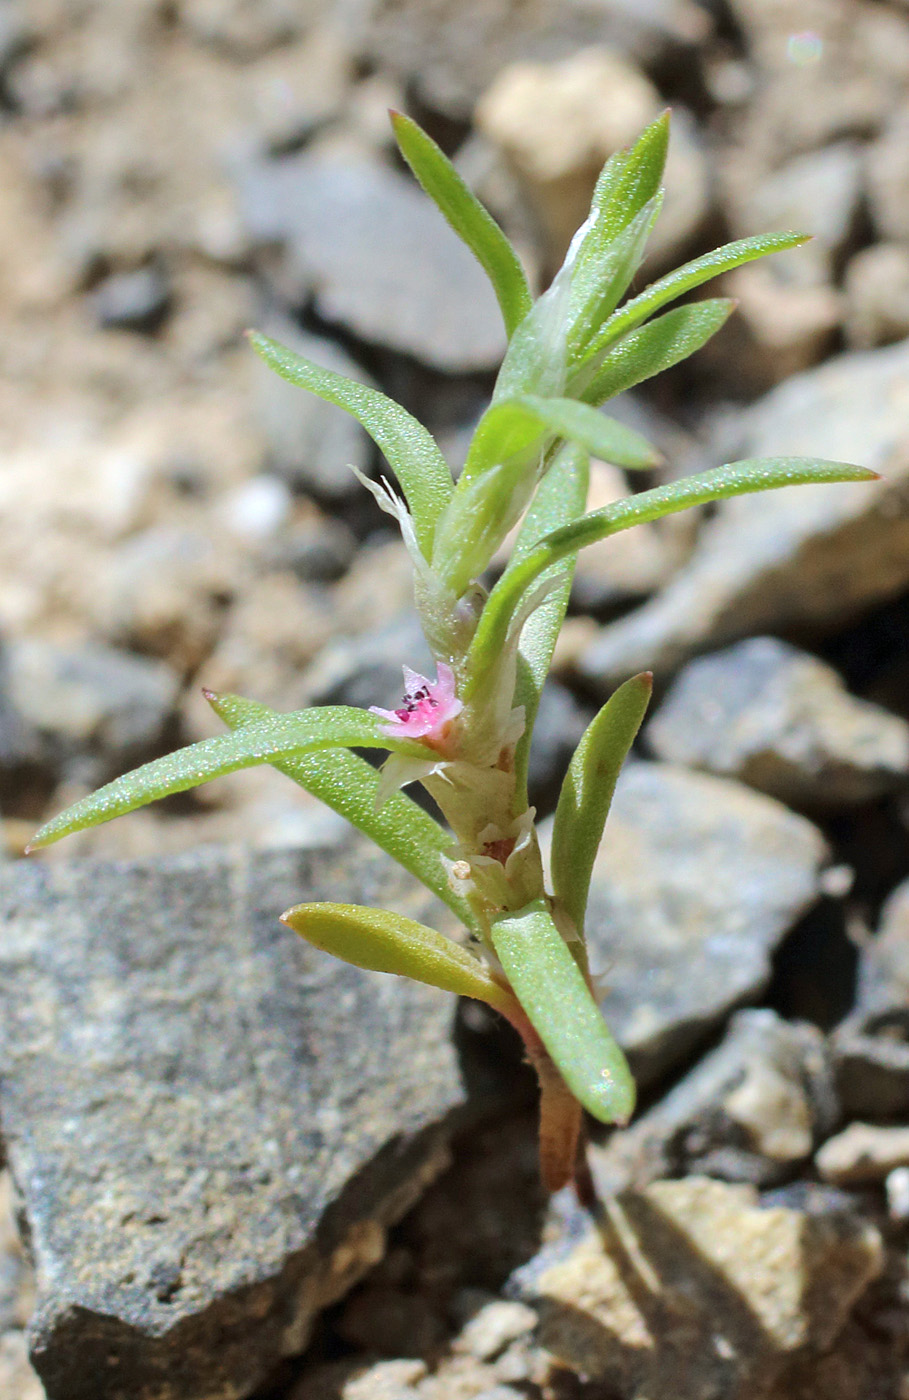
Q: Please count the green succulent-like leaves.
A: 13